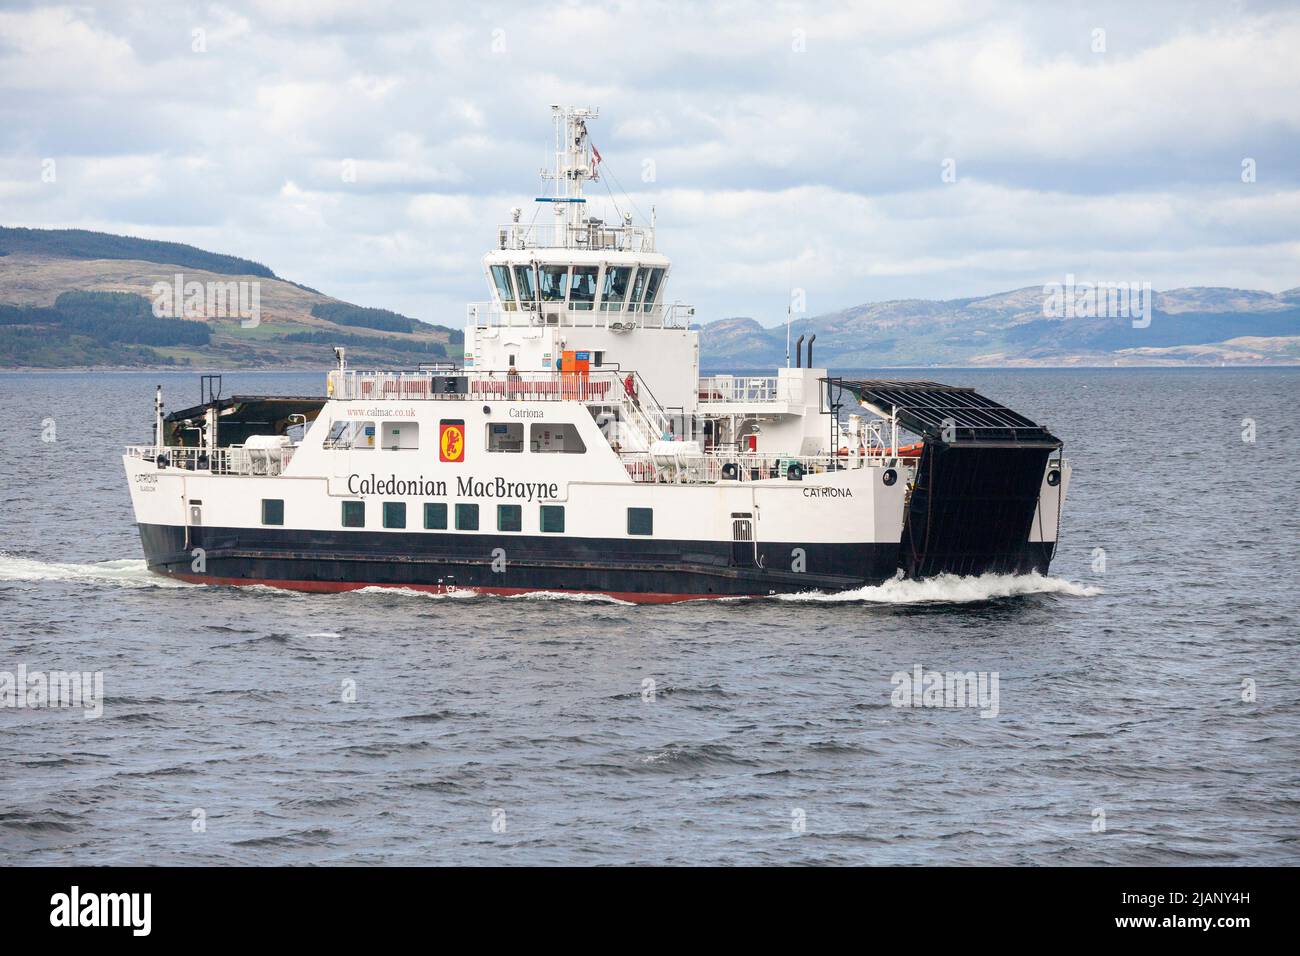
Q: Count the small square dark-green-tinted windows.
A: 8